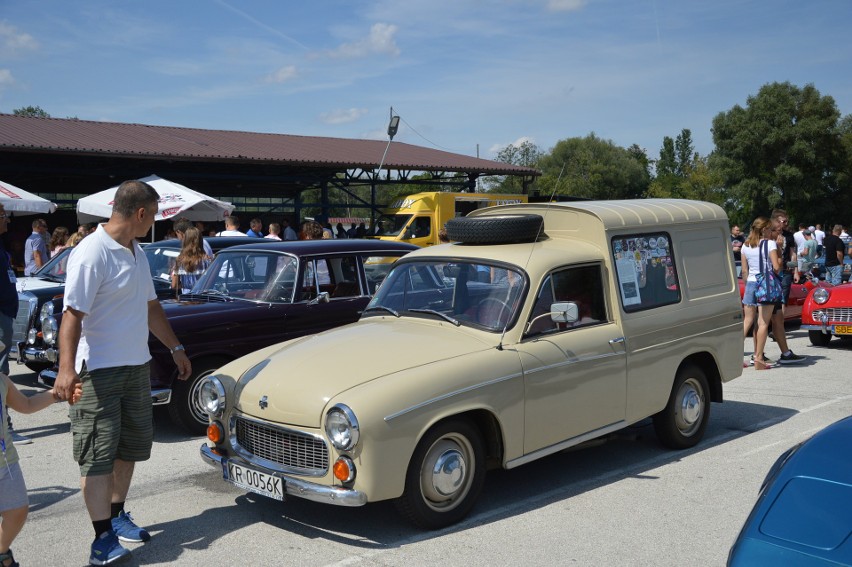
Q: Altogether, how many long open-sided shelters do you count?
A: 1